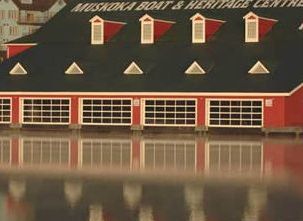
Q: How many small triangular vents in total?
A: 5